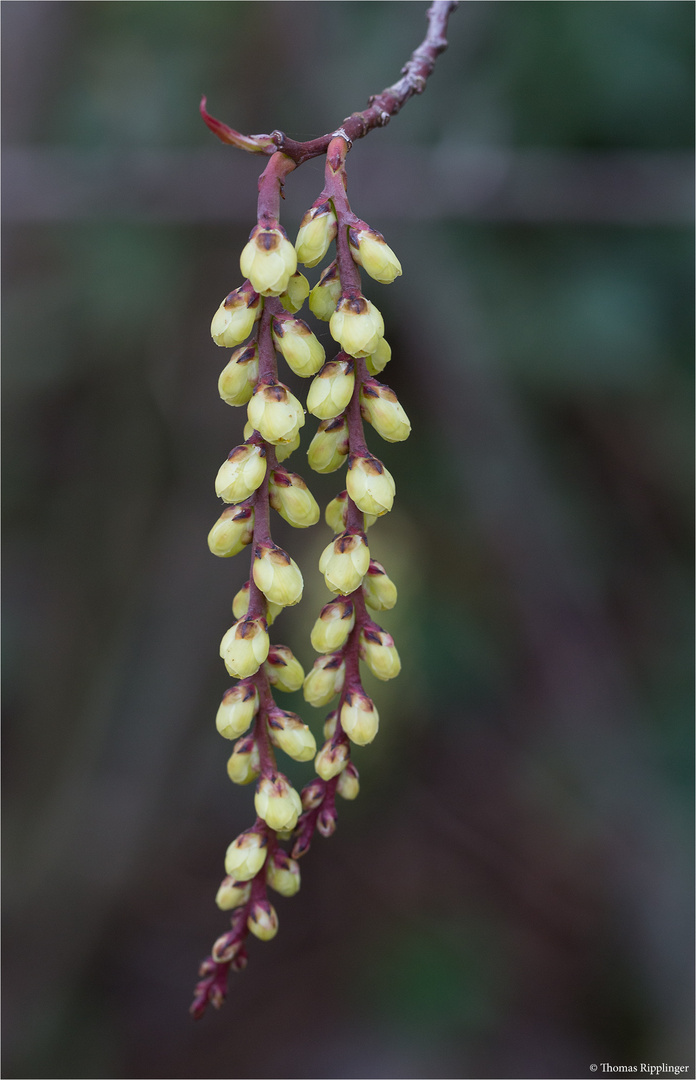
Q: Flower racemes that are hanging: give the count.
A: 2